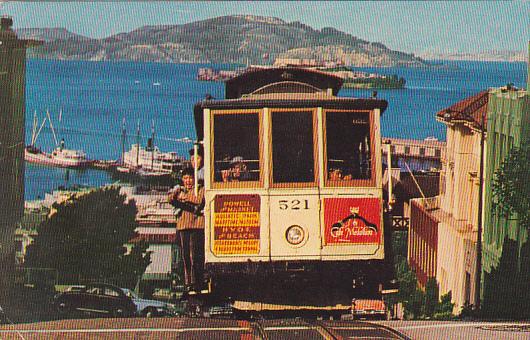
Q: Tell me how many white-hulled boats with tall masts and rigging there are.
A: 2